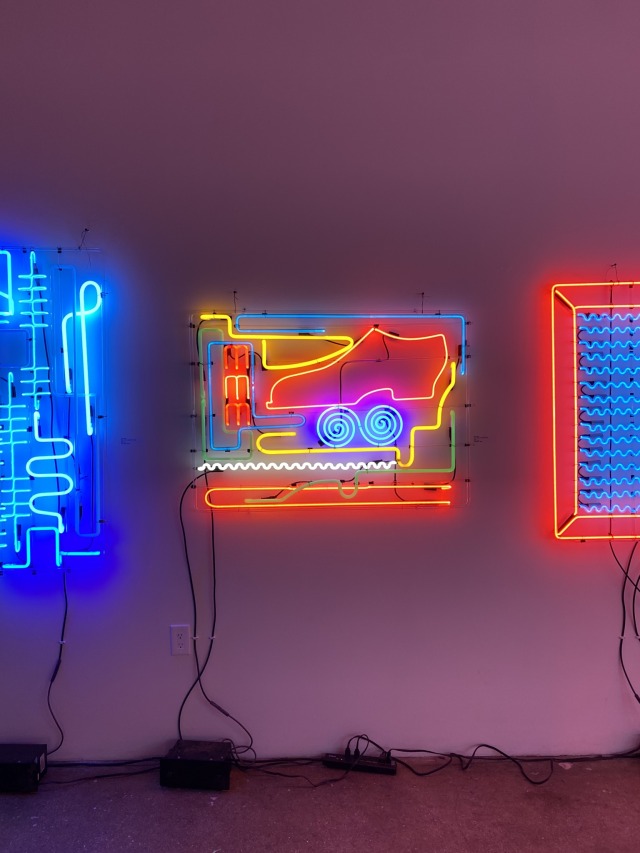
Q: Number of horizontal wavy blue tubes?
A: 15